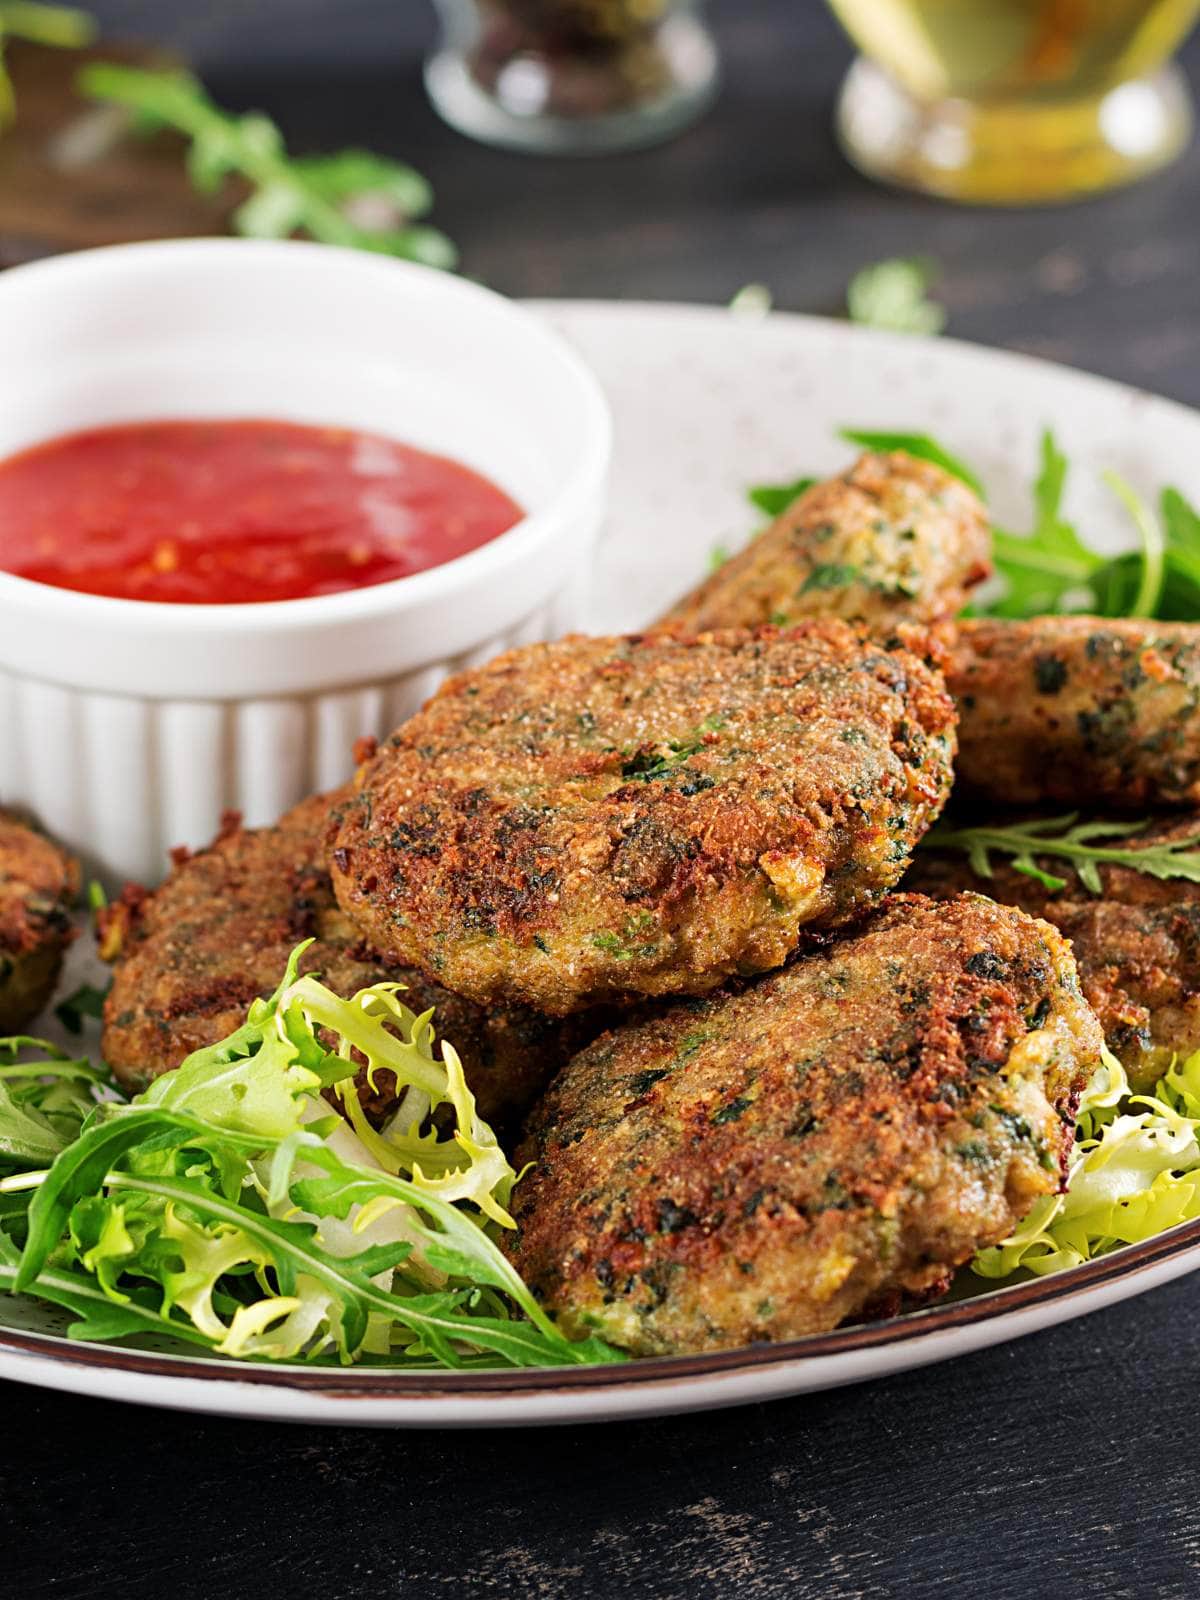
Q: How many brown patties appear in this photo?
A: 7